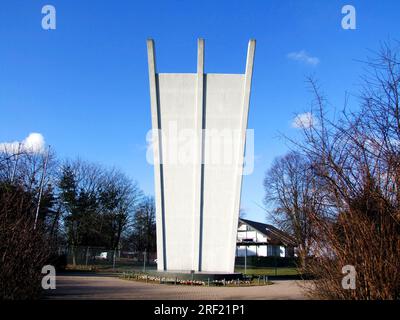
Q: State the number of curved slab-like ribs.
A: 3